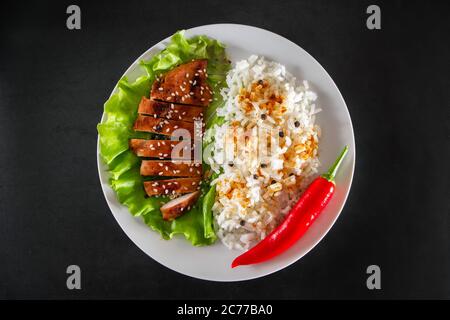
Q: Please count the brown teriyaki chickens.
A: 7